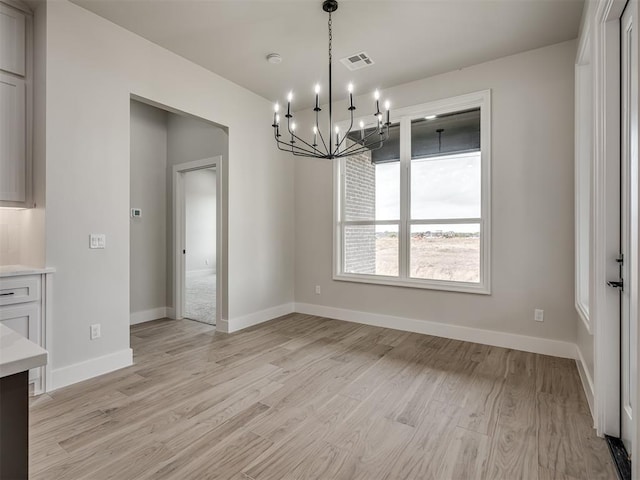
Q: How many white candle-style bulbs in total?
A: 12